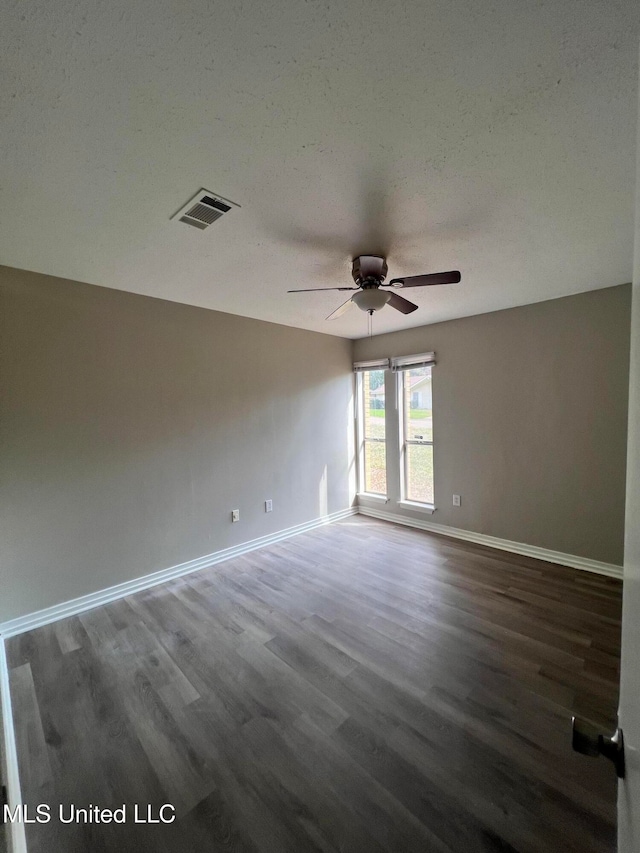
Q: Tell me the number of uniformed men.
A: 0